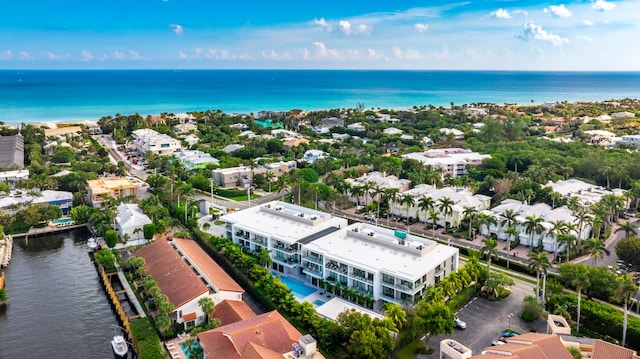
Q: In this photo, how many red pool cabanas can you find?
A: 0